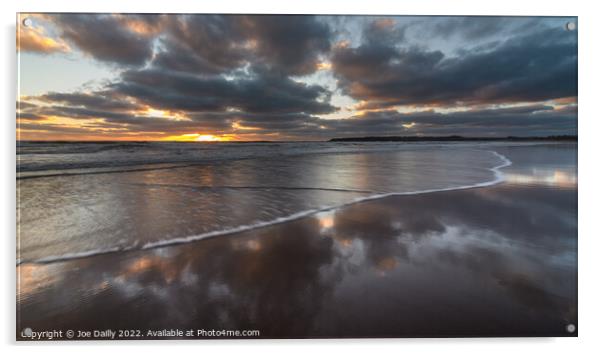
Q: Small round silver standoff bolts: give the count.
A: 4